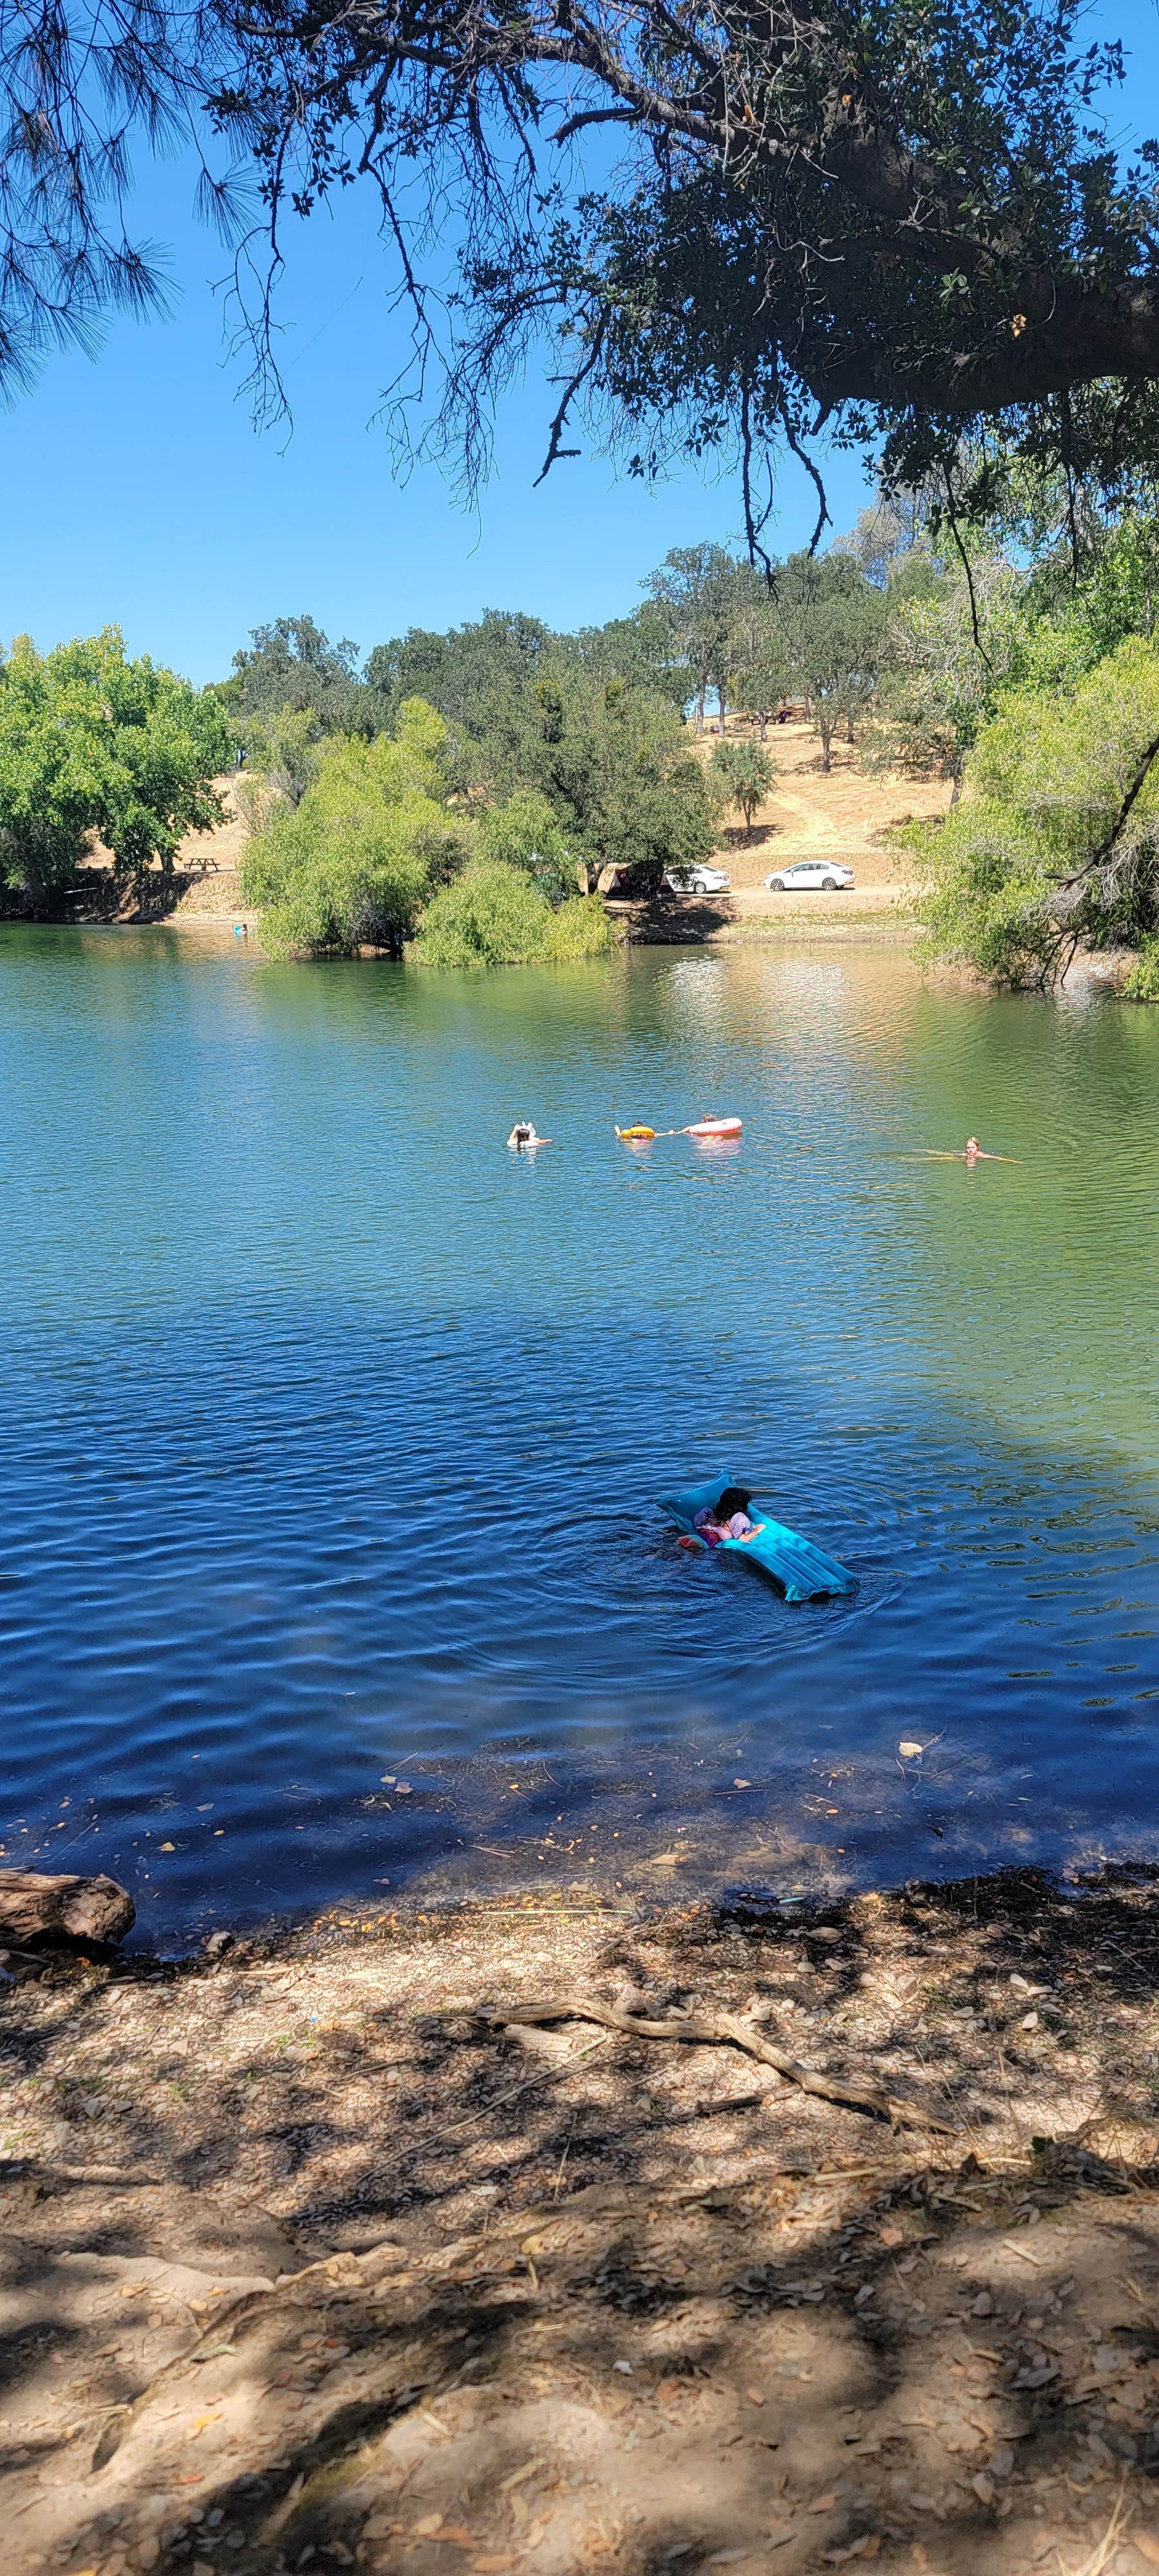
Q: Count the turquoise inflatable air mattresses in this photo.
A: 1